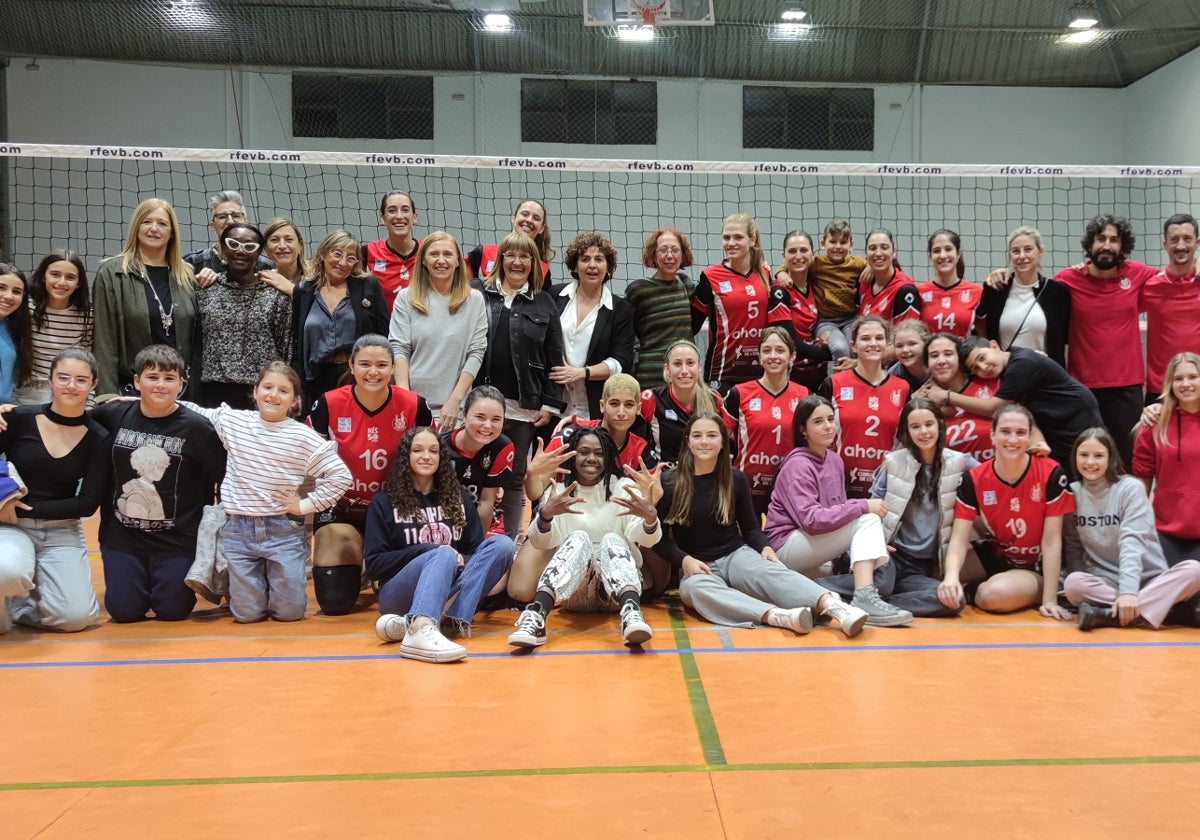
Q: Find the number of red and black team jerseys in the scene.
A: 14